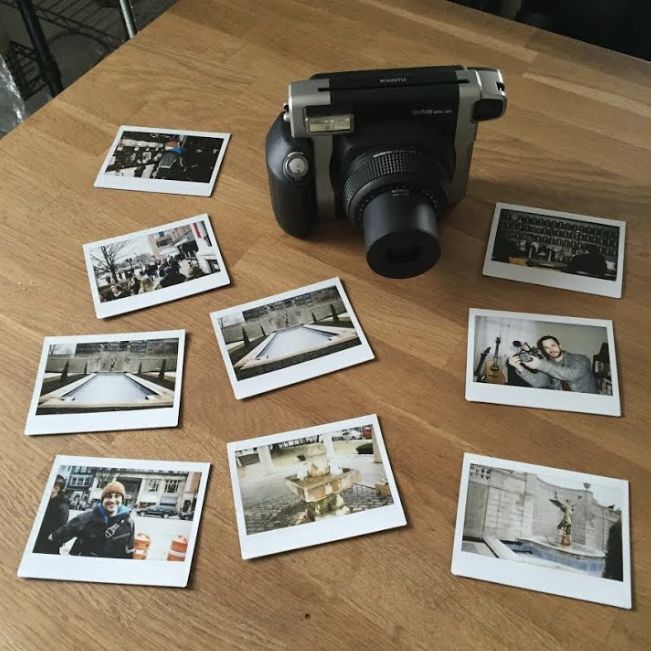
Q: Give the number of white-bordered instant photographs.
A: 9